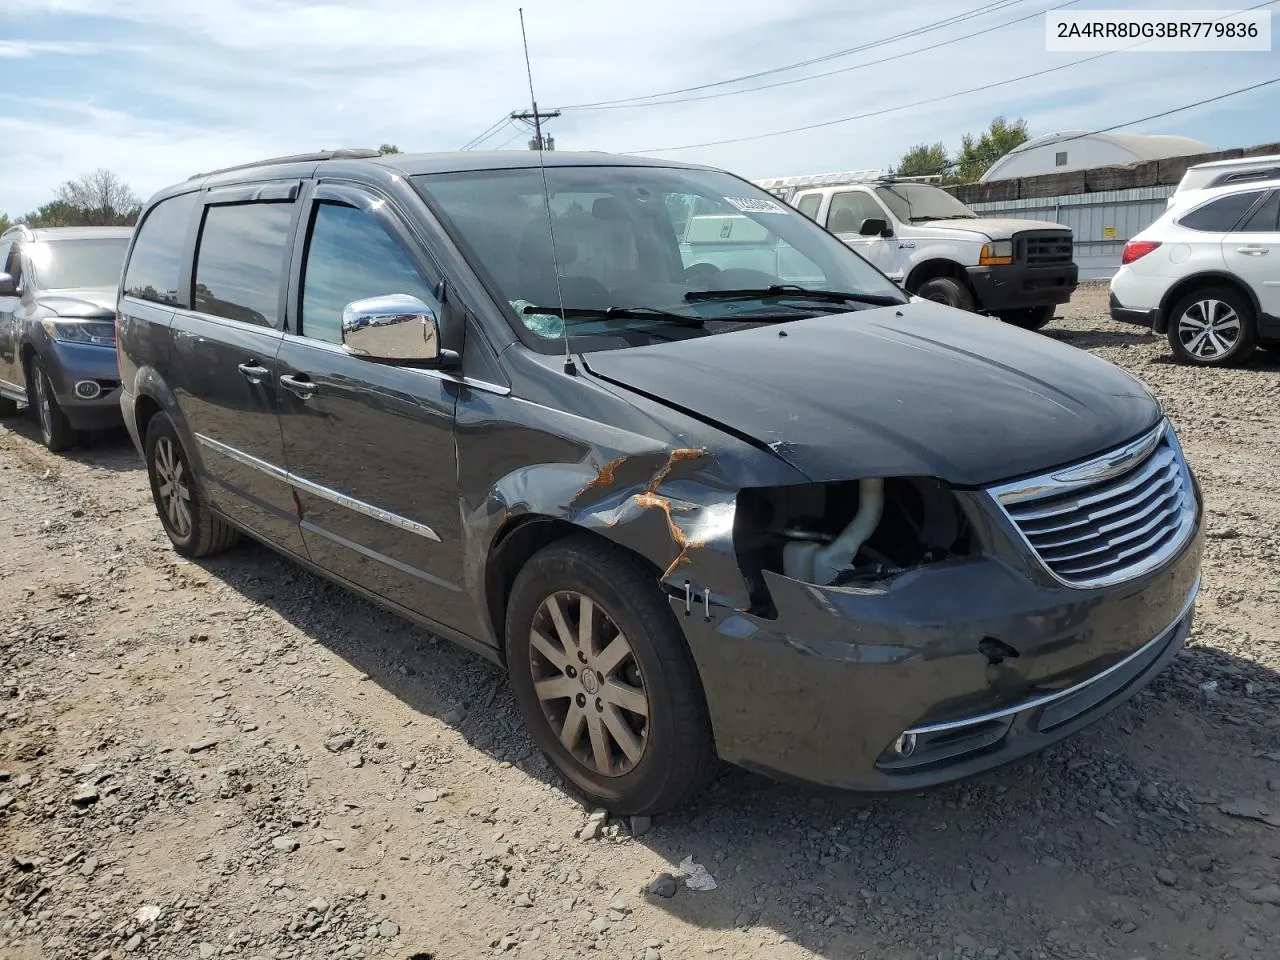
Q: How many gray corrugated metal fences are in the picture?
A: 1